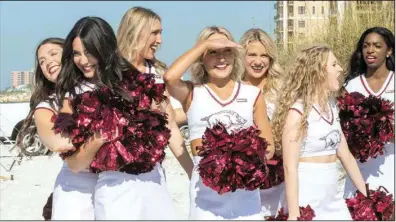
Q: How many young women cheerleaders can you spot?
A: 7